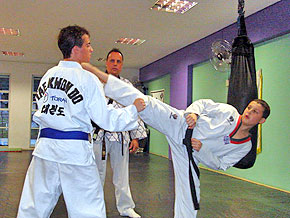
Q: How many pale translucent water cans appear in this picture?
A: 0